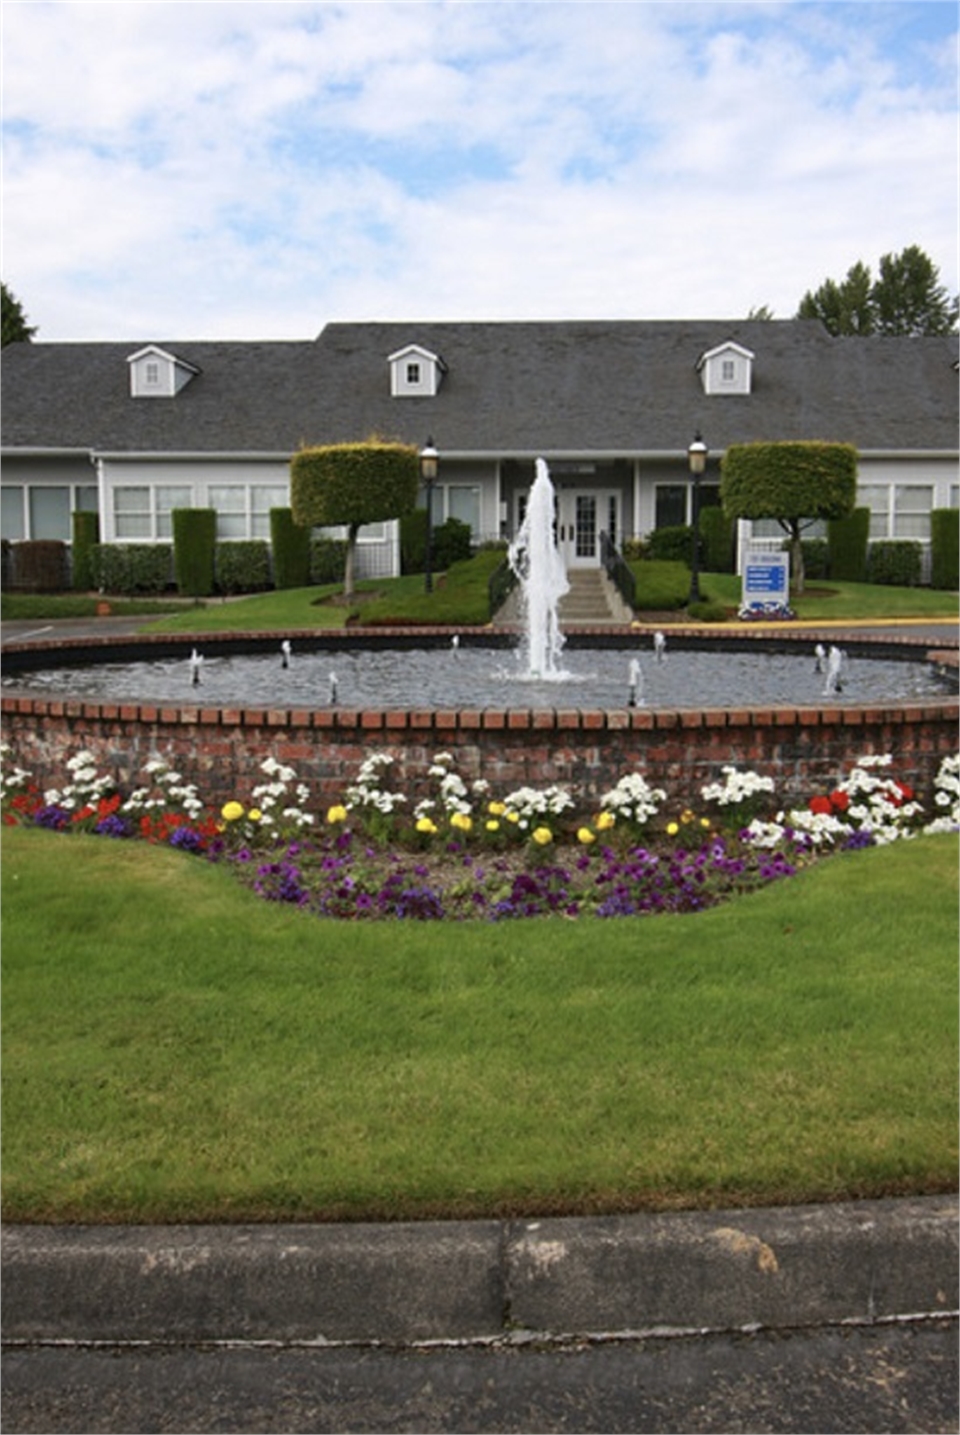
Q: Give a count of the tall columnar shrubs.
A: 7